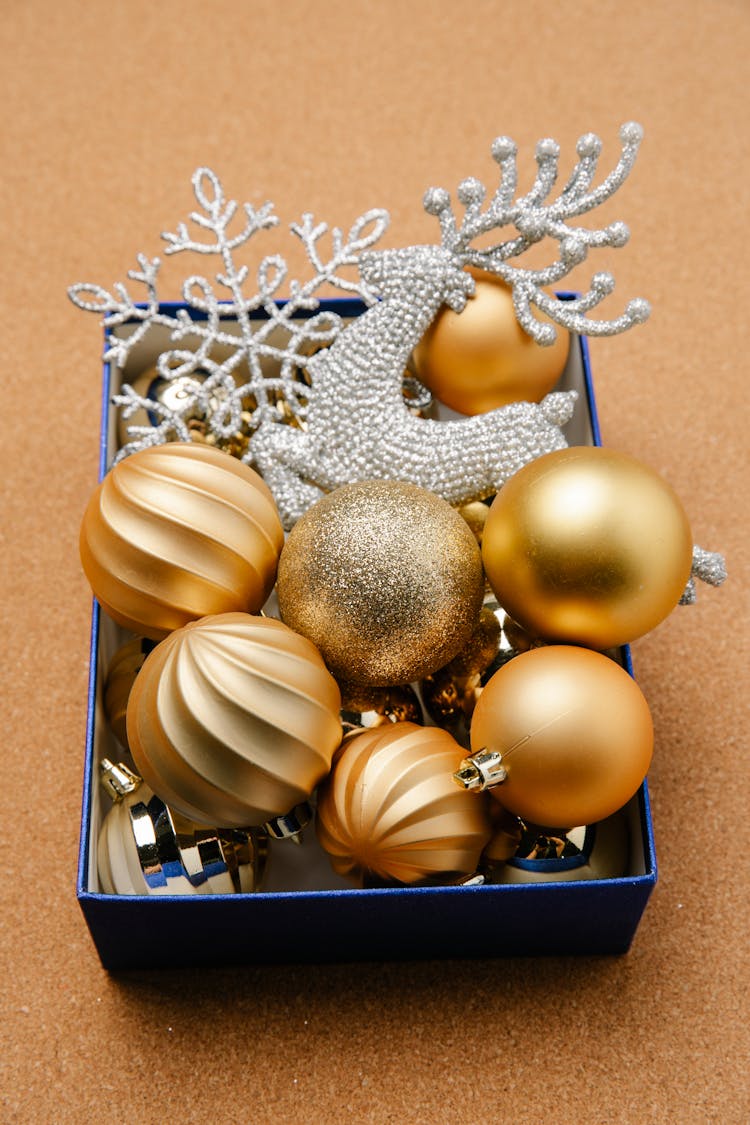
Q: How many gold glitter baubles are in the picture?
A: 1